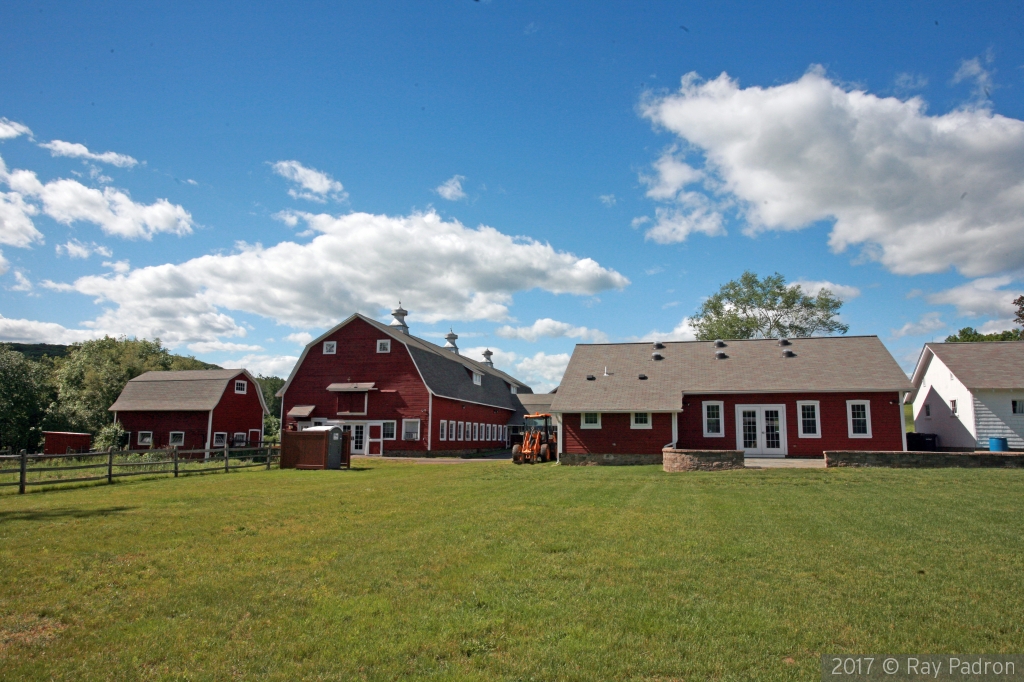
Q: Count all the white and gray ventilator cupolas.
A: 3